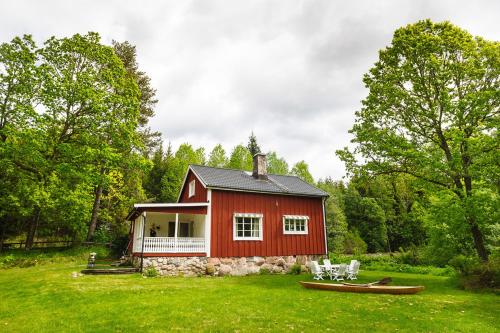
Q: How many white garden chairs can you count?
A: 4